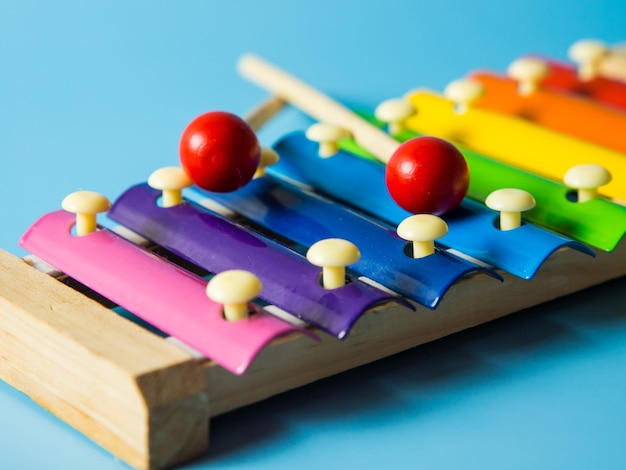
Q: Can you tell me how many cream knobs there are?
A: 13